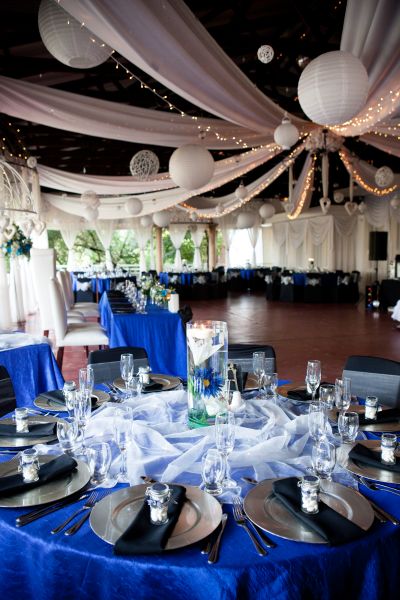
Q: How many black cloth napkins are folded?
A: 9